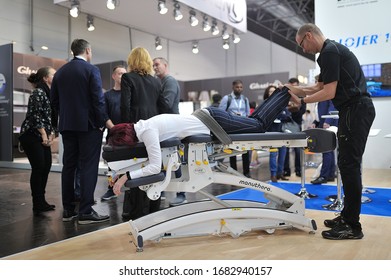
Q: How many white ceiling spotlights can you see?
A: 13